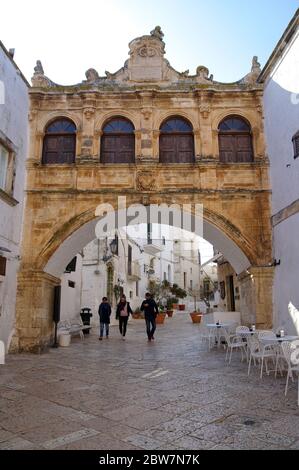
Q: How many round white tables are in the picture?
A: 3